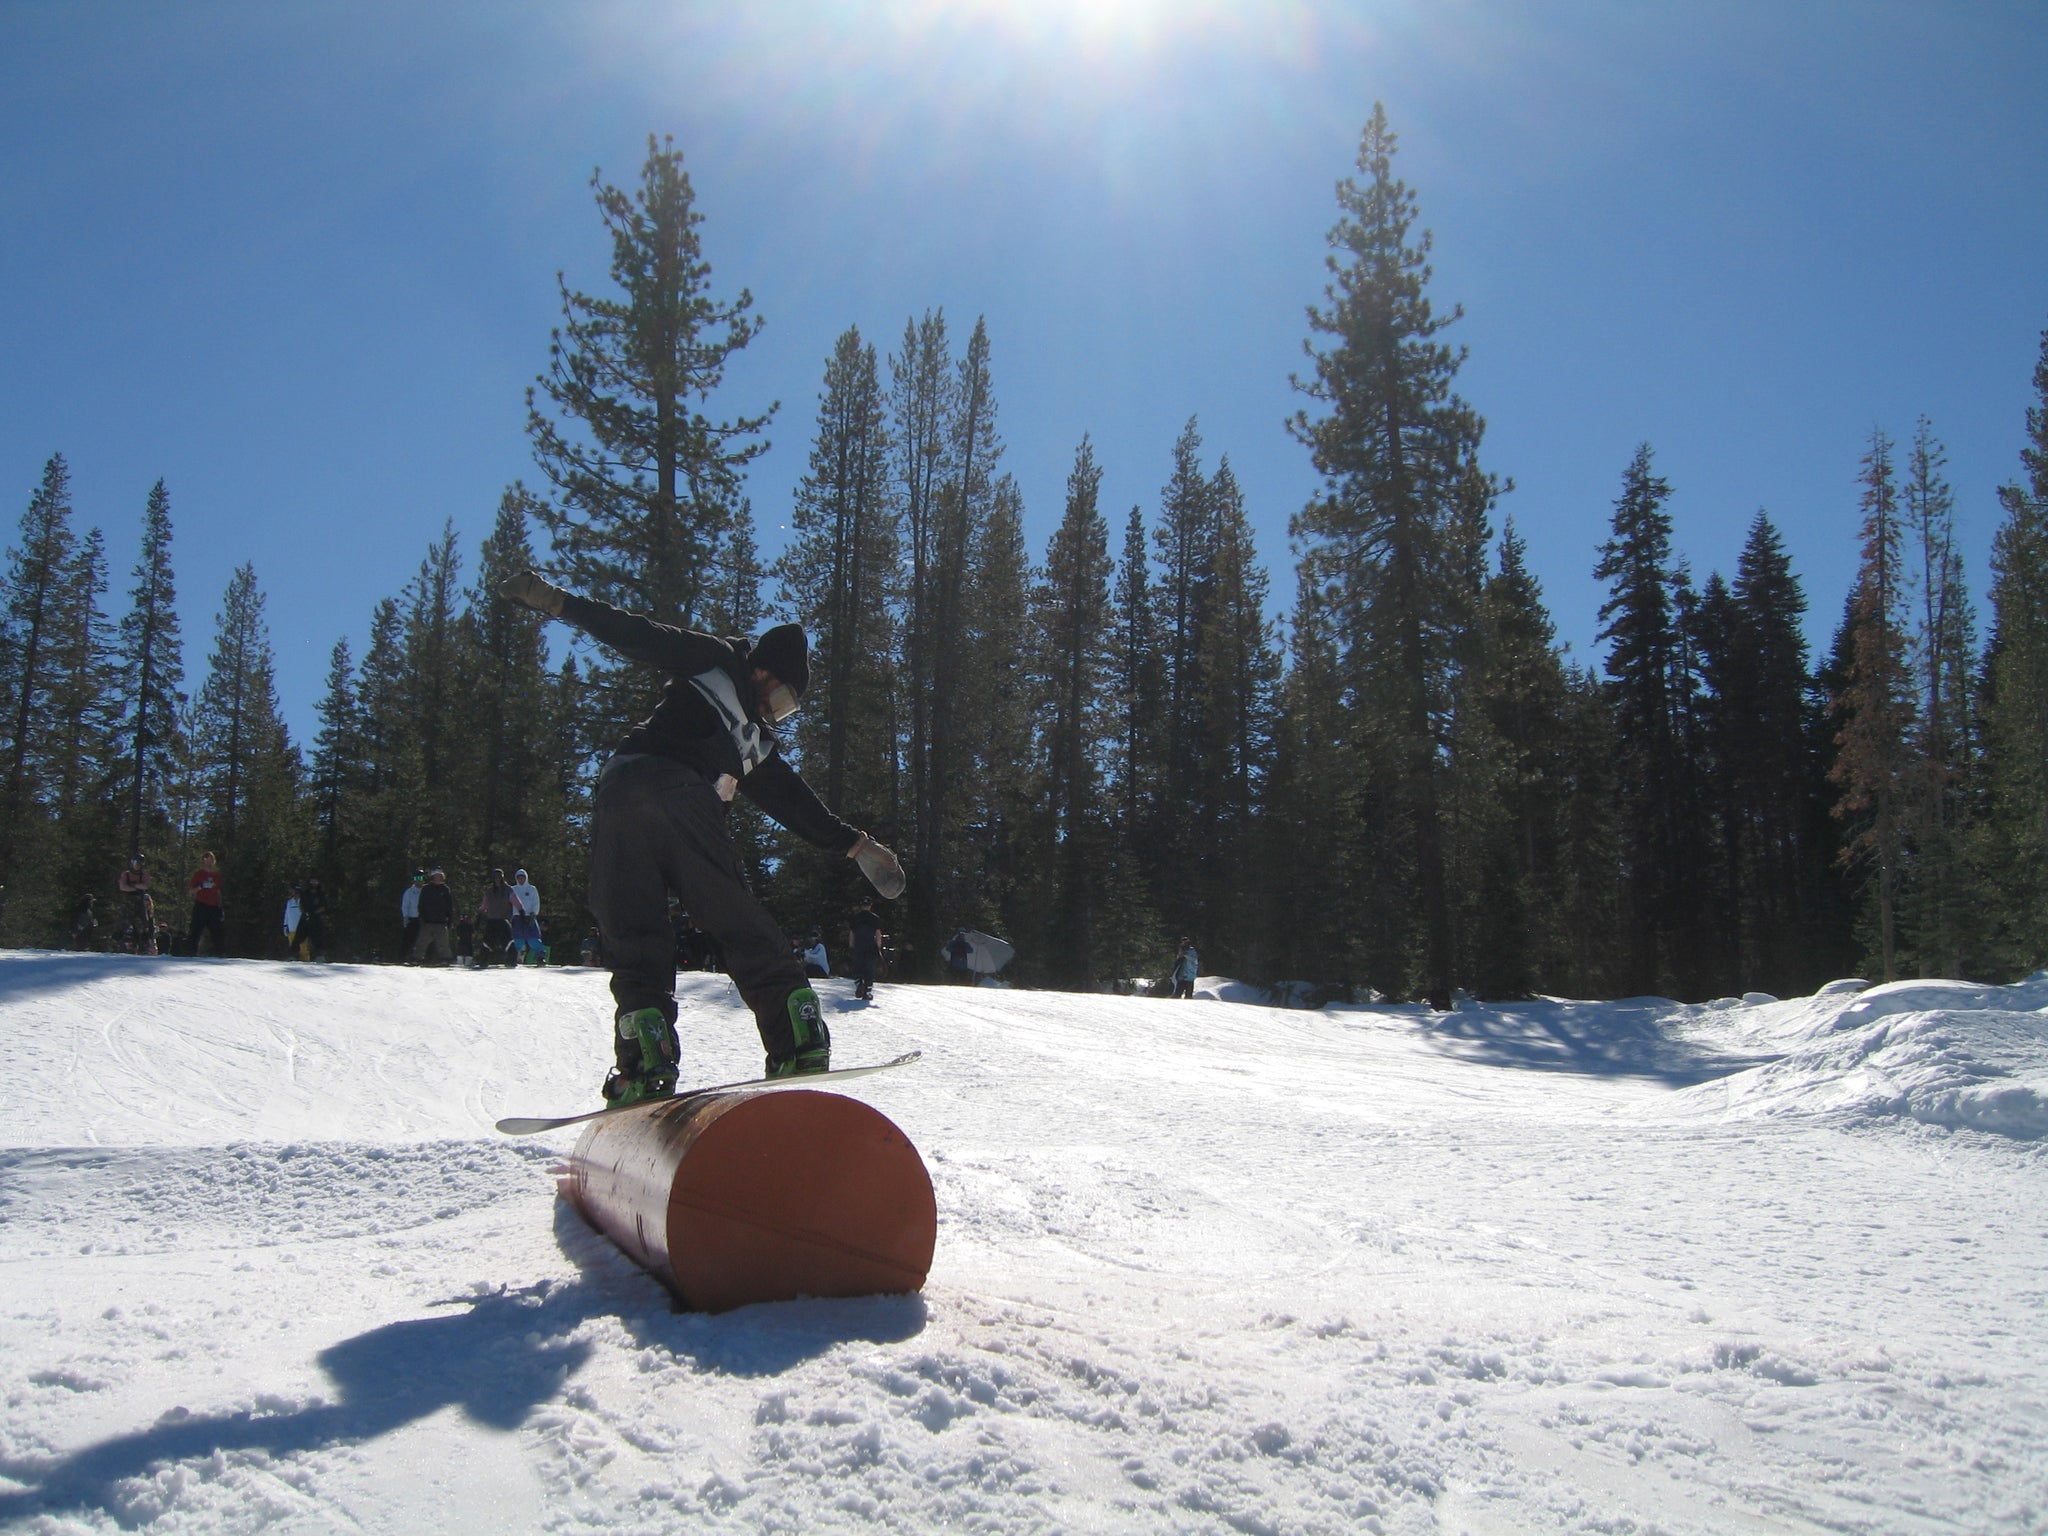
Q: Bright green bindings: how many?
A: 2